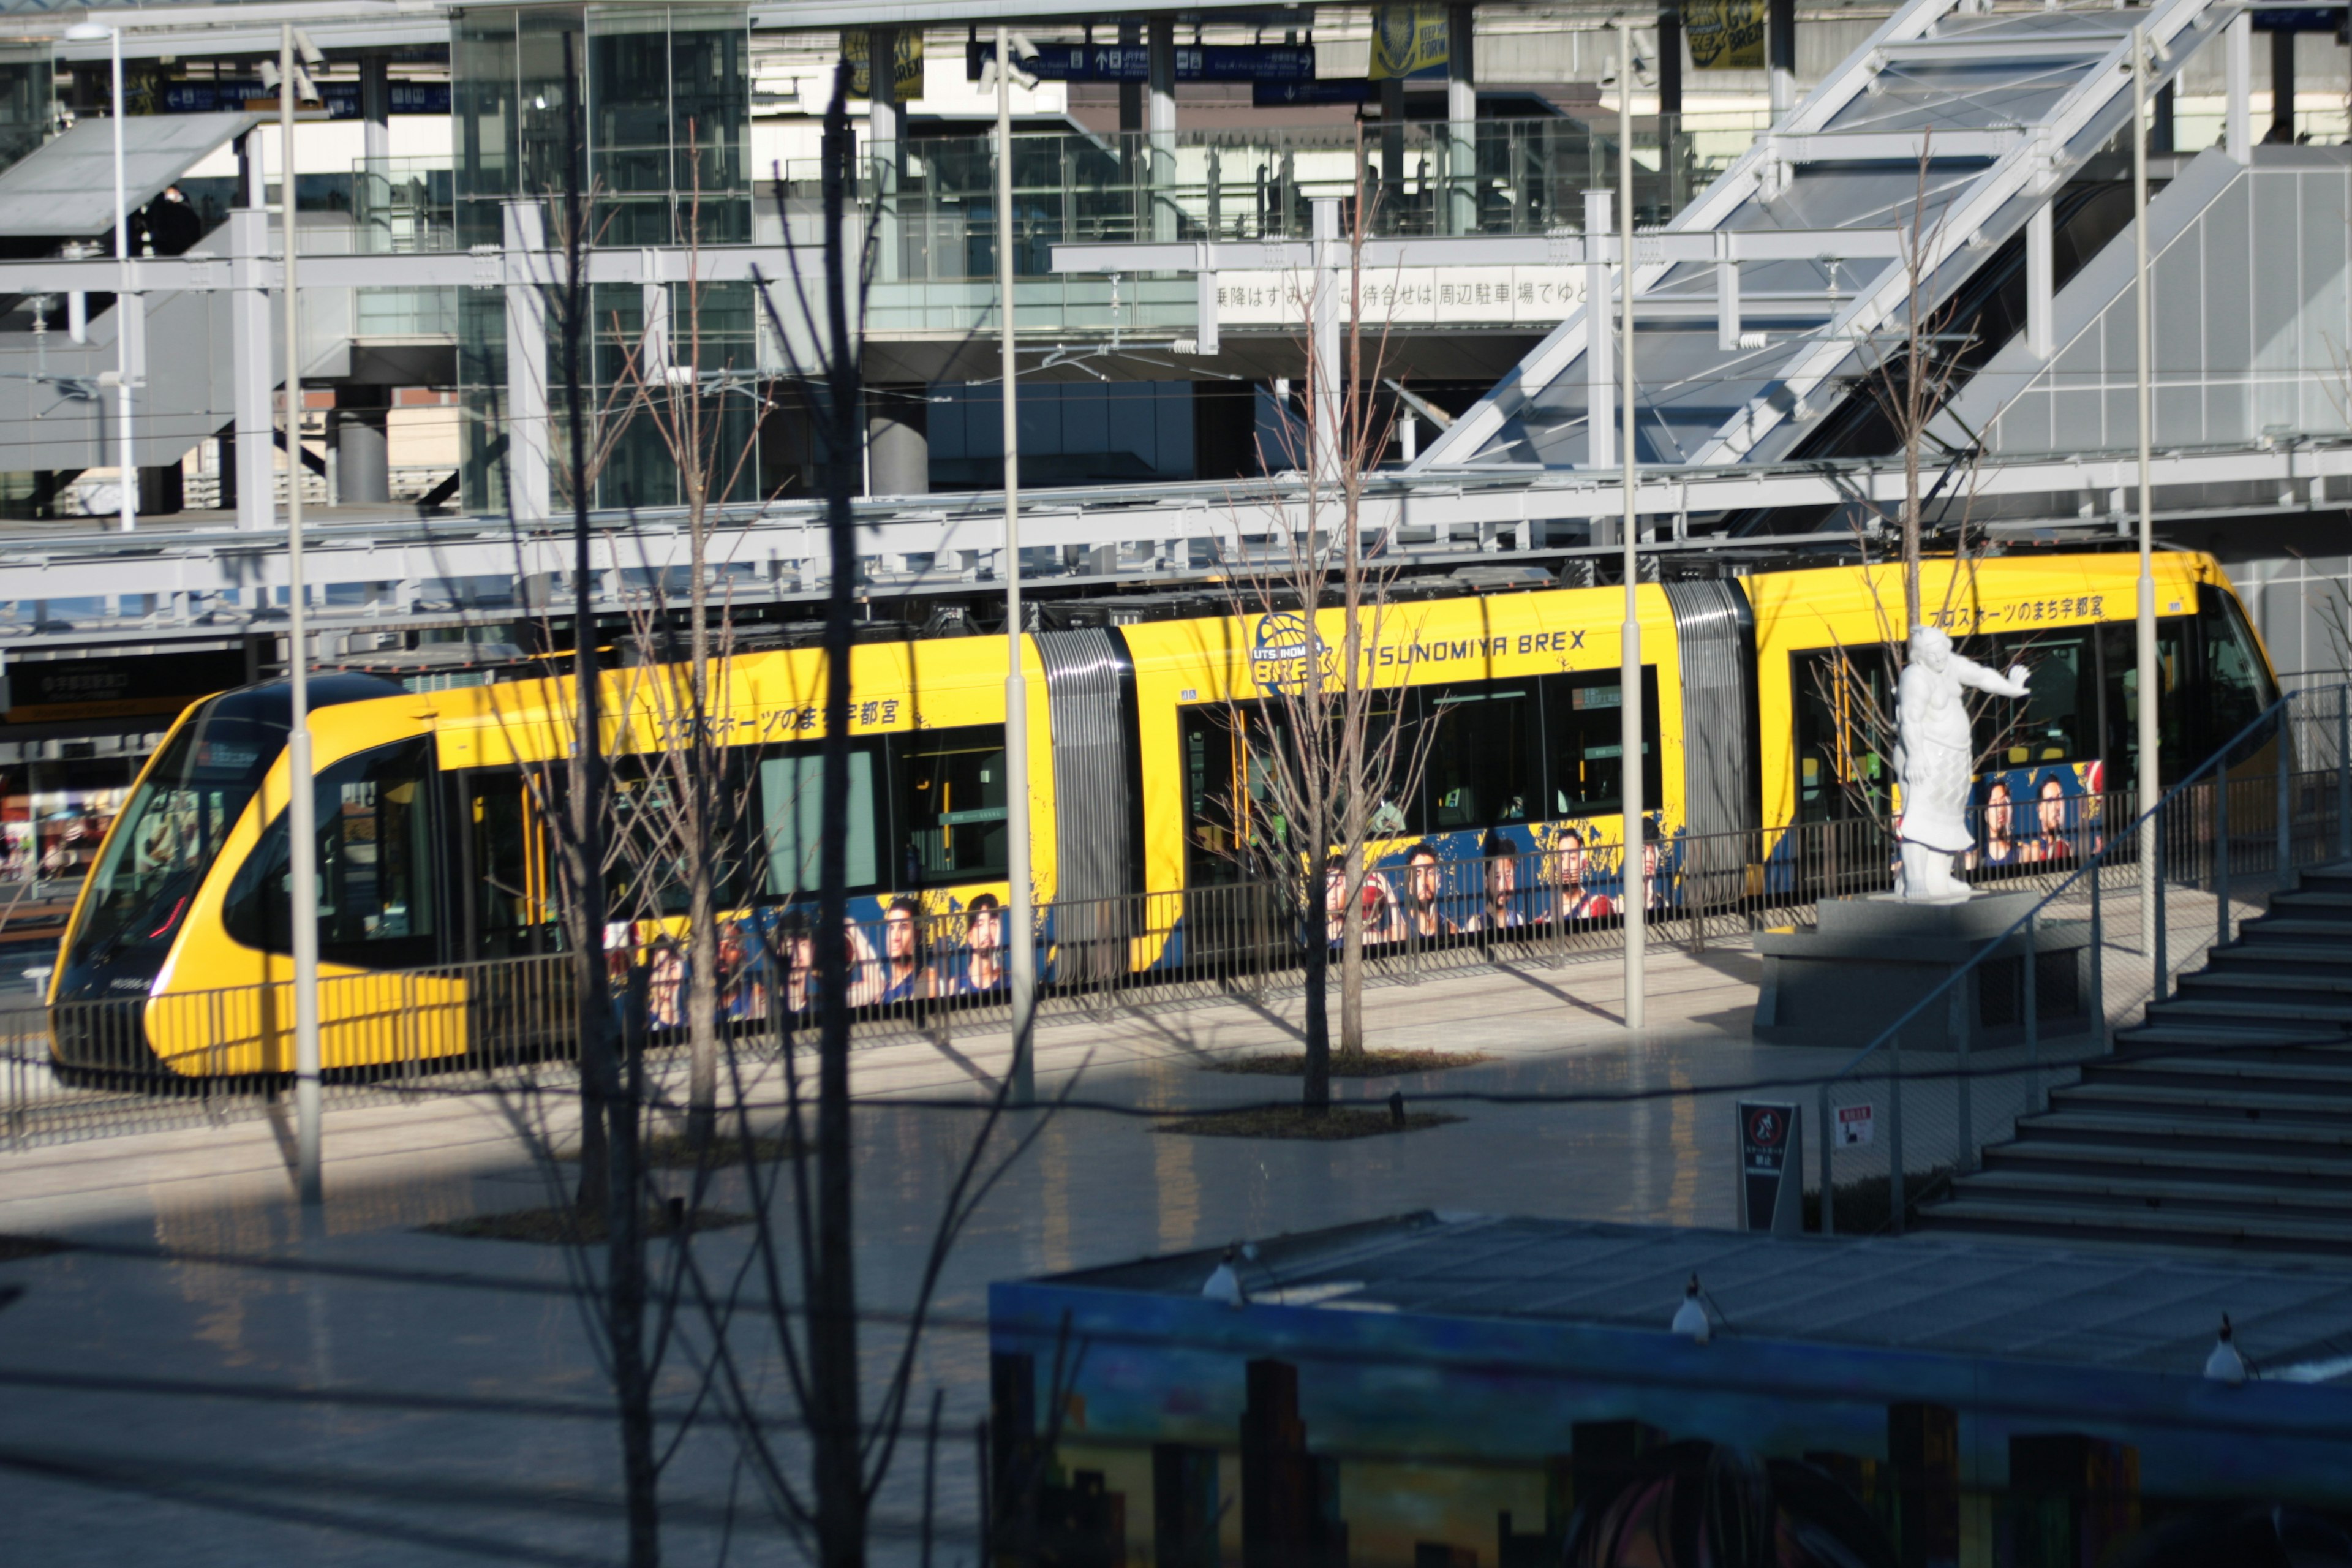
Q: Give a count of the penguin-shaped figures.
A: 3